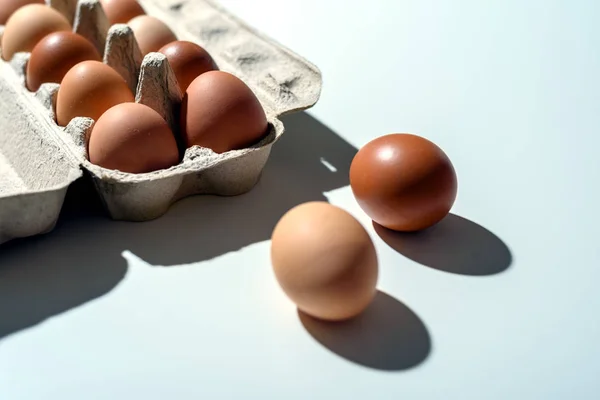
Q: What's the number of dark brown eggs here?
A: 3